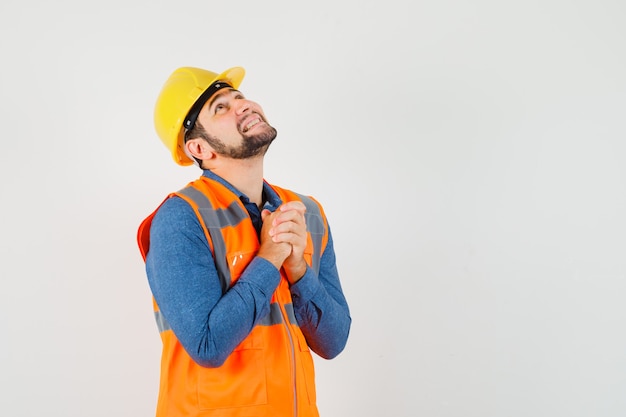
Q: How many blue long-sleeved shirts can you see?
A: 1